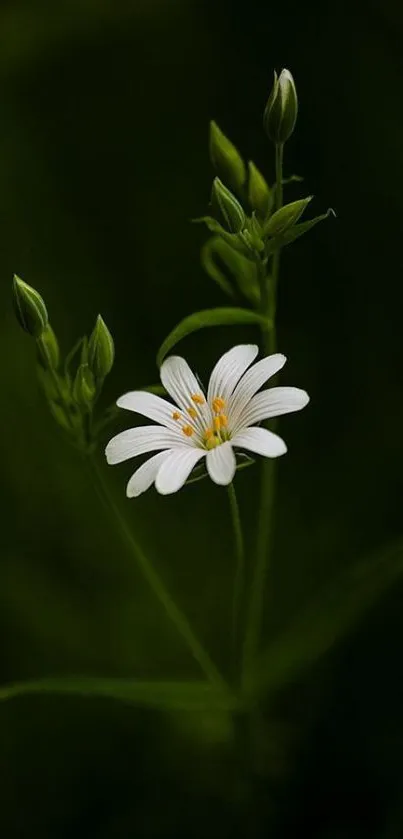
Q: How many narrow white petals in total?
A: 10